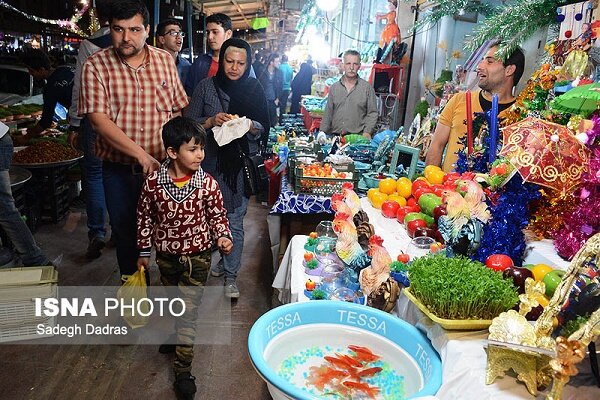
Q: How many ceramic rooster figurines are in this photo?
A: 6